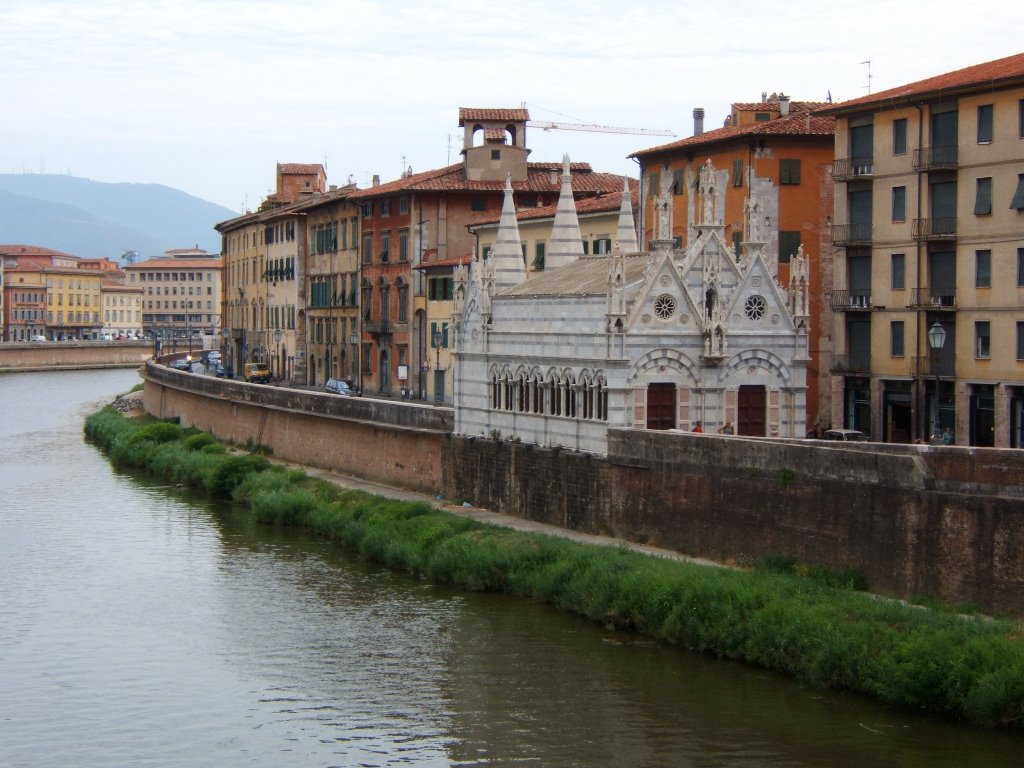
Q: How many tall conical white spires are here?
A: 3